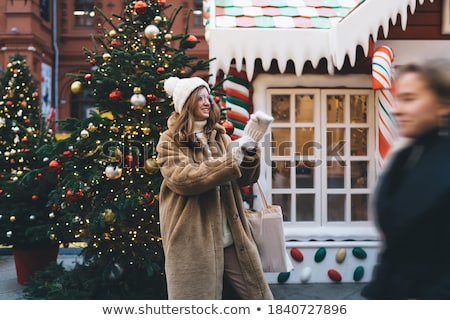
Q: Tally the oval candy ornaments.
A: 8